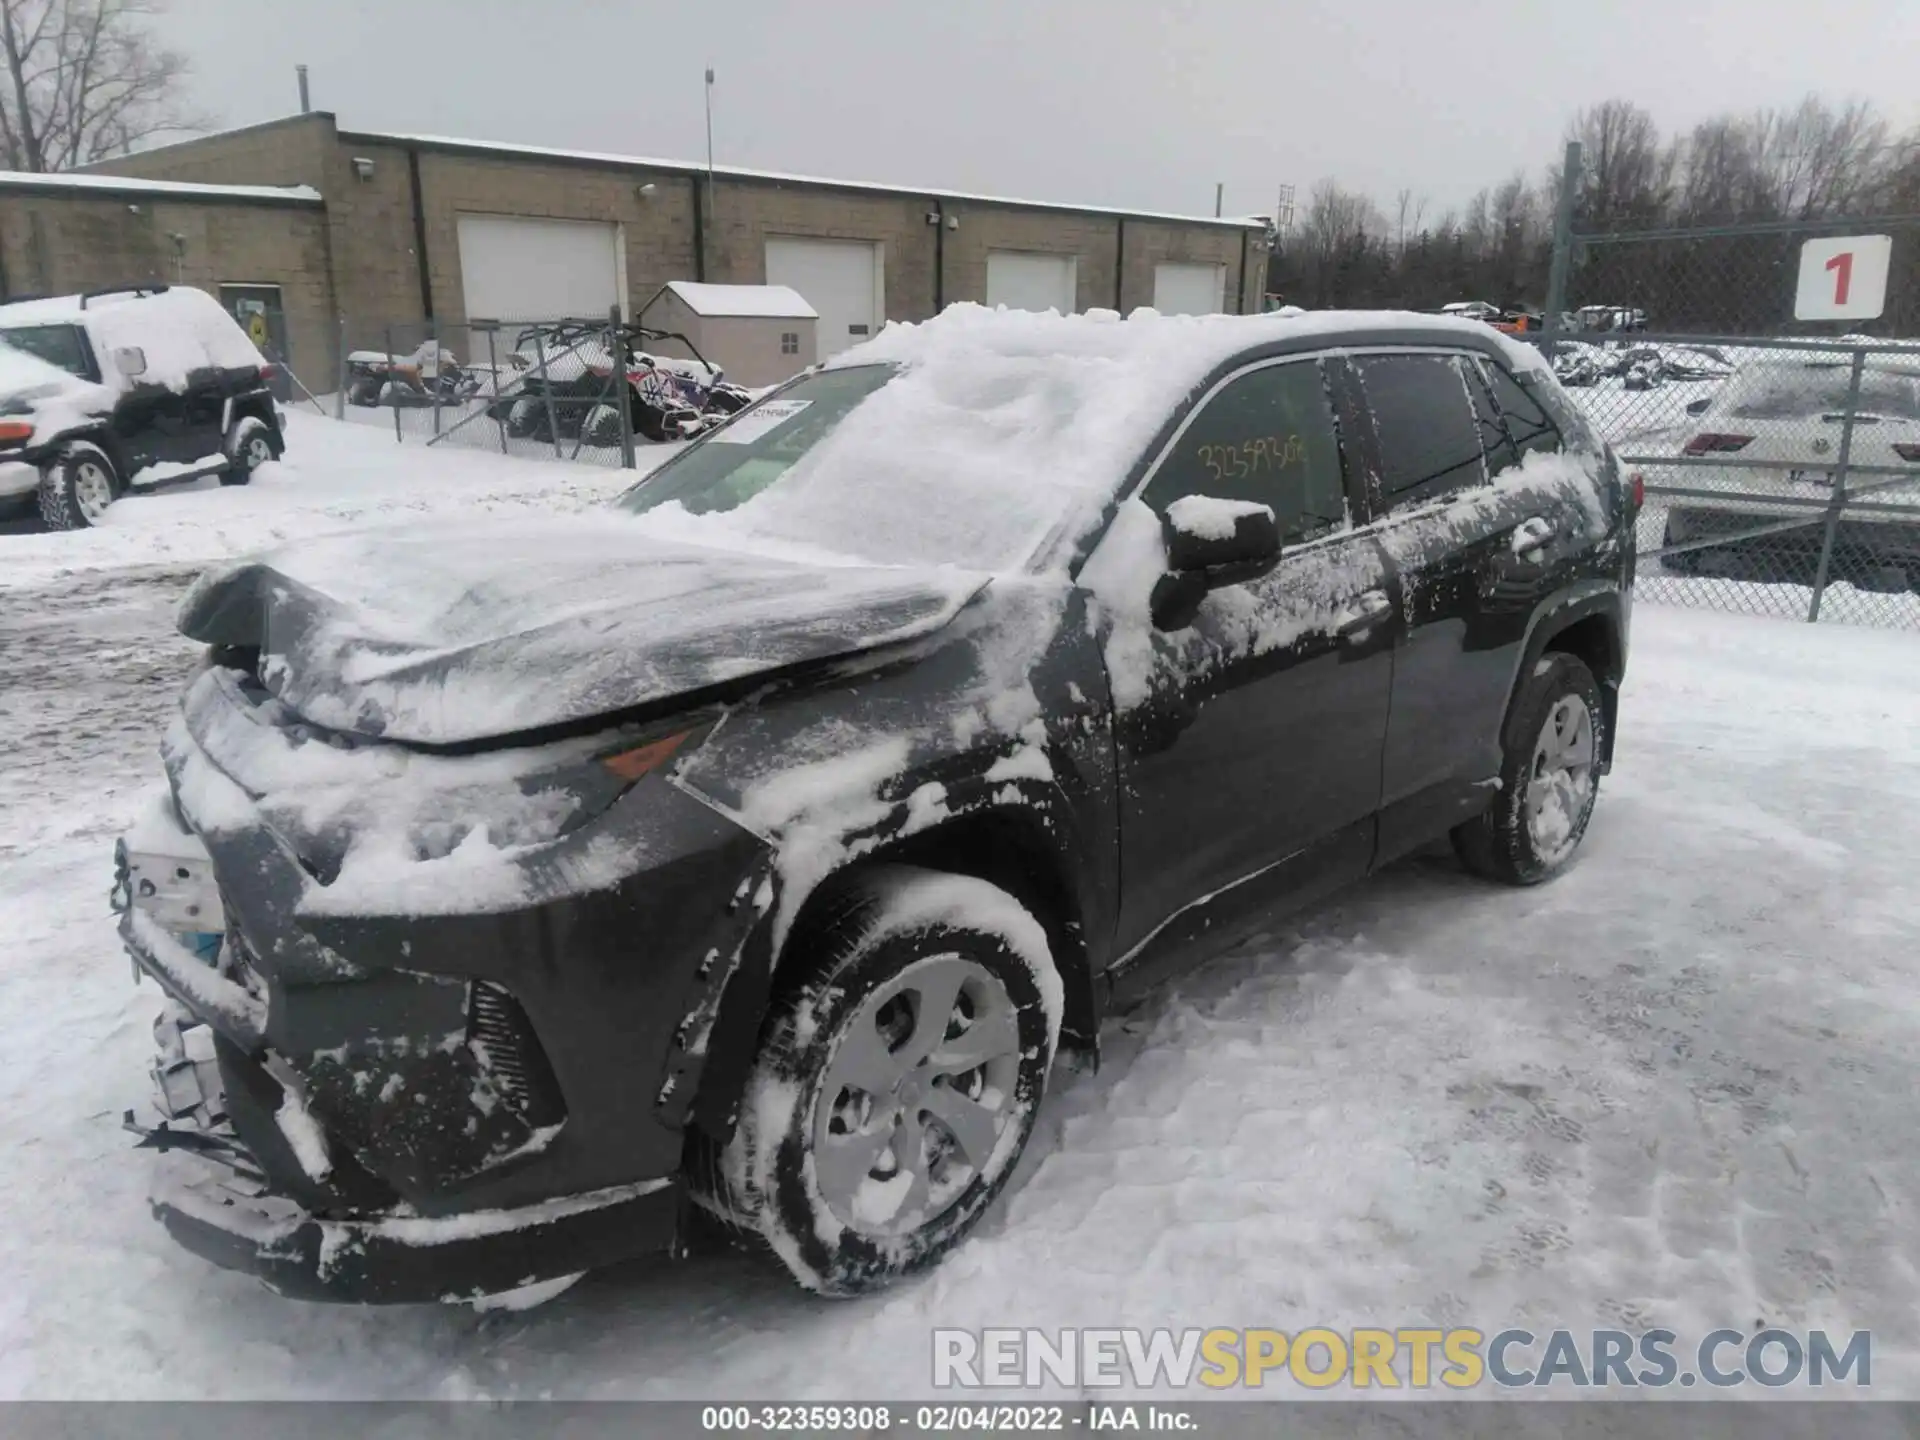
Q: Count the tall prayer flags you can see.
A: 0